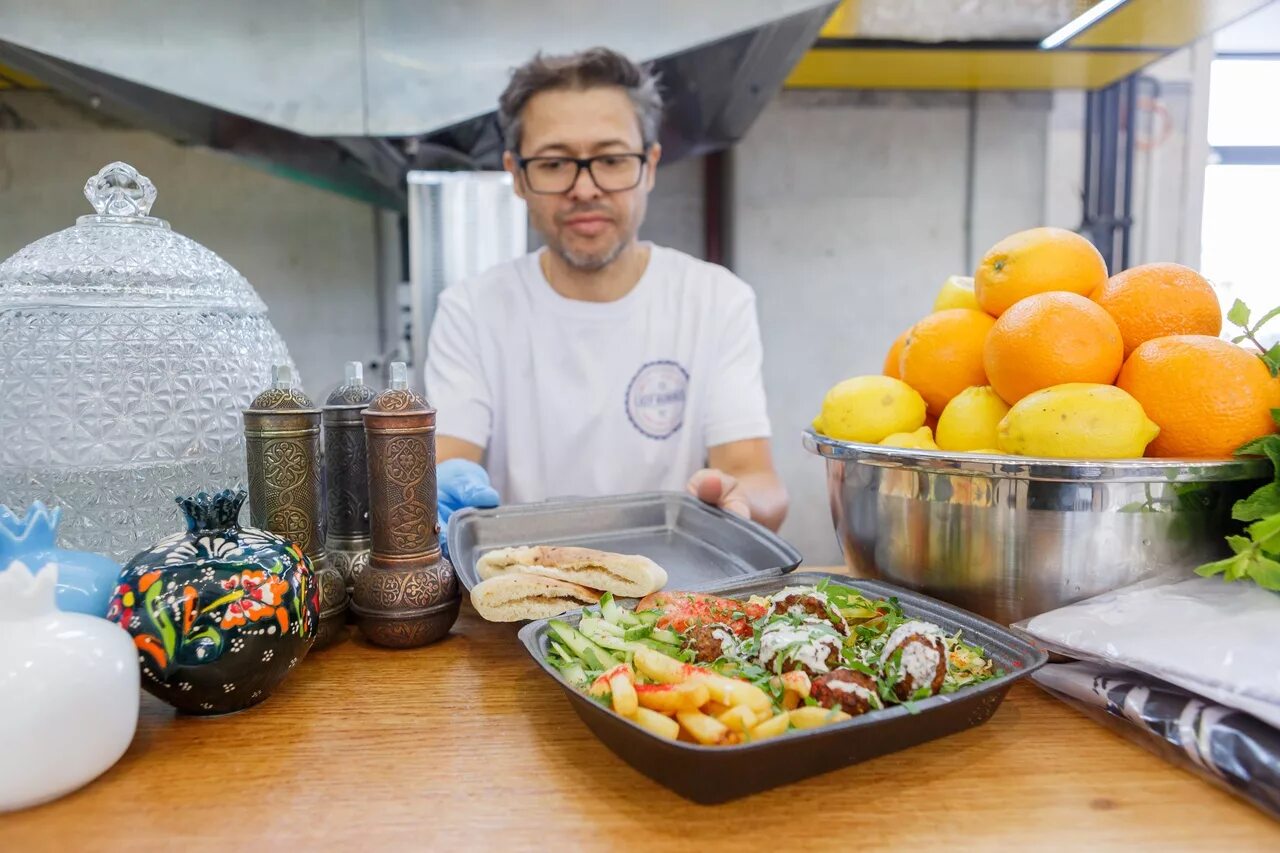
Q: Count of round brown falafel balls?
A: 5